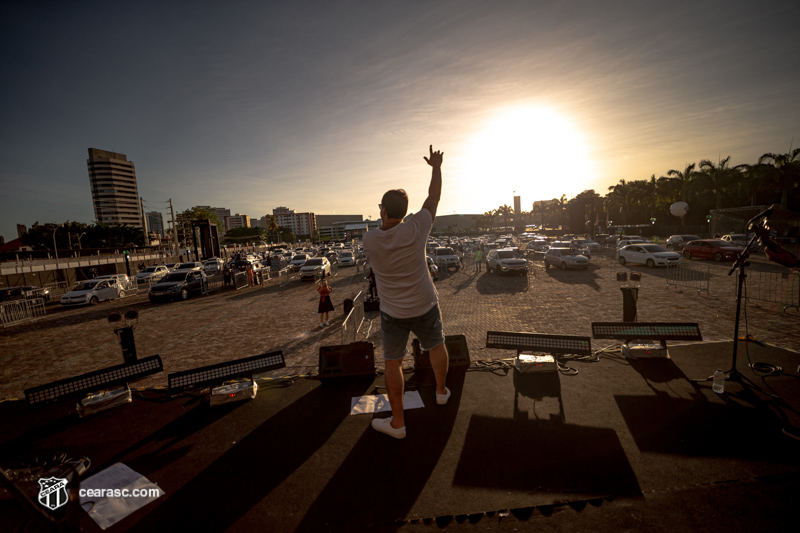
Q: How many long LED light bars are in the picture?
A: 4